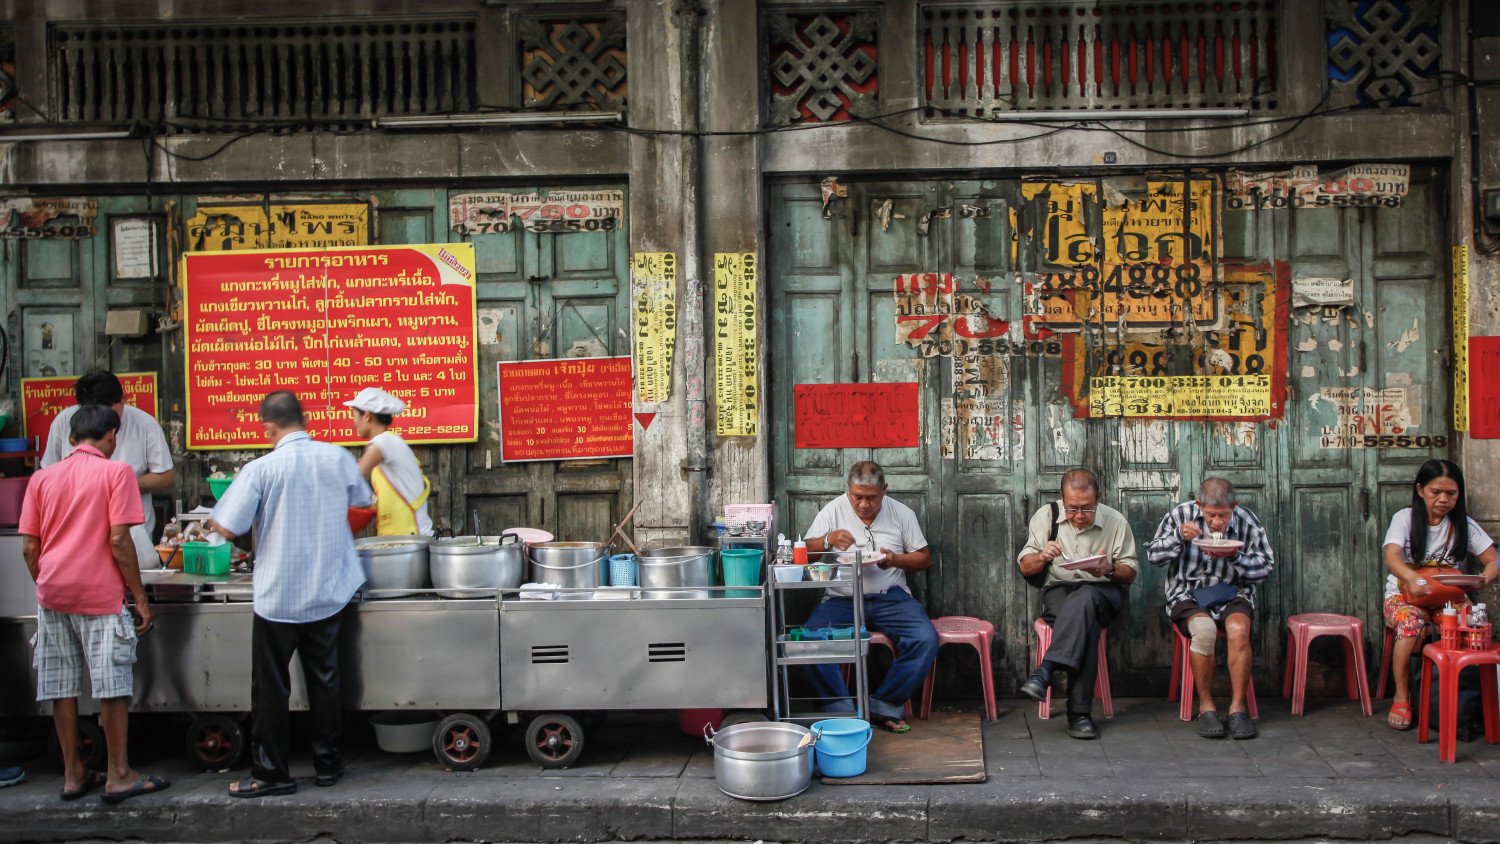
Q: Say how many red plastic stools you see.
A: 7